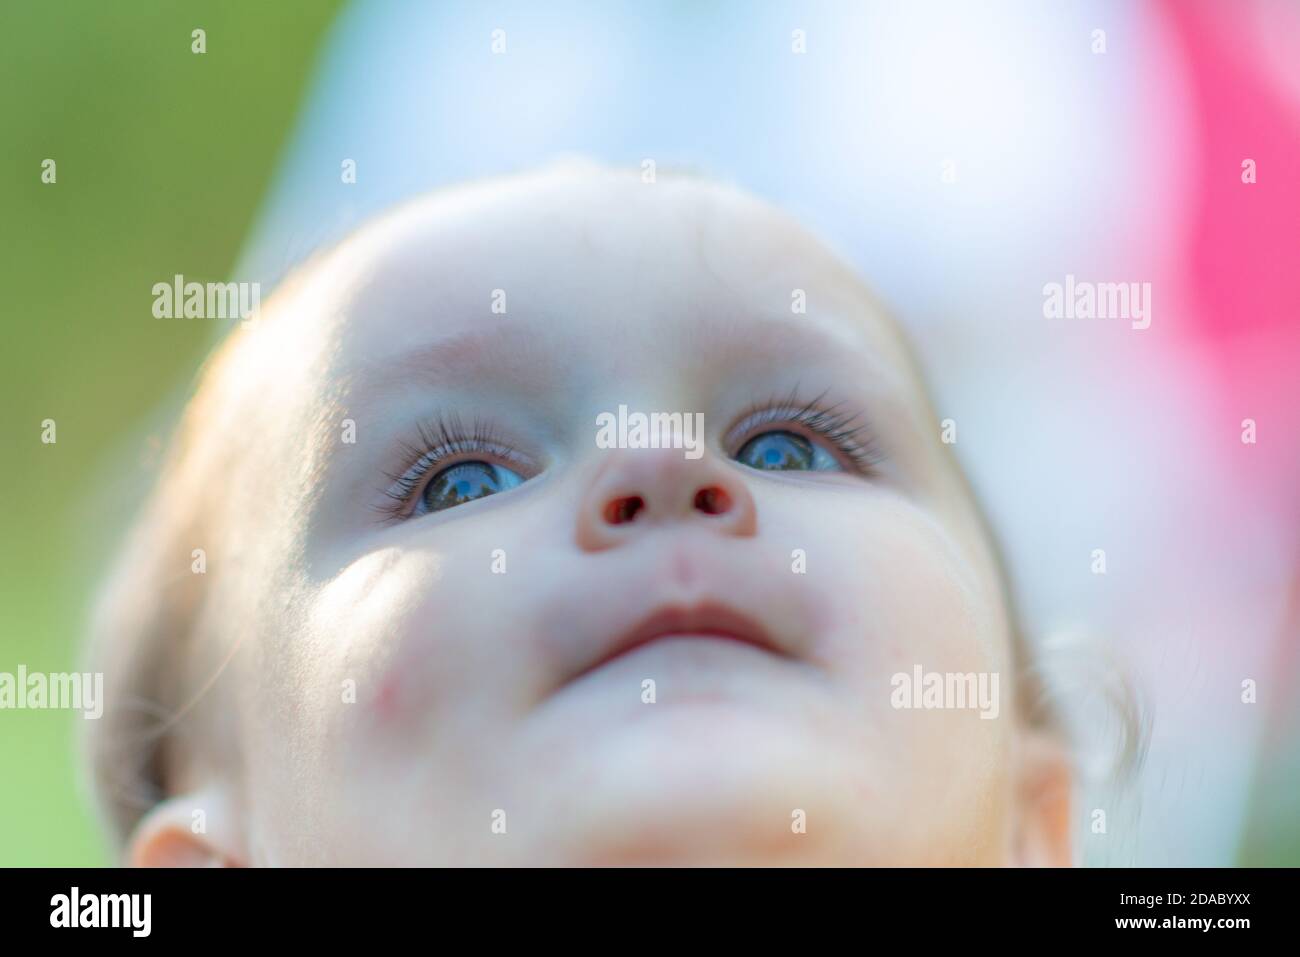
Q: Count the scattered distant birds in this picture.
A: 0